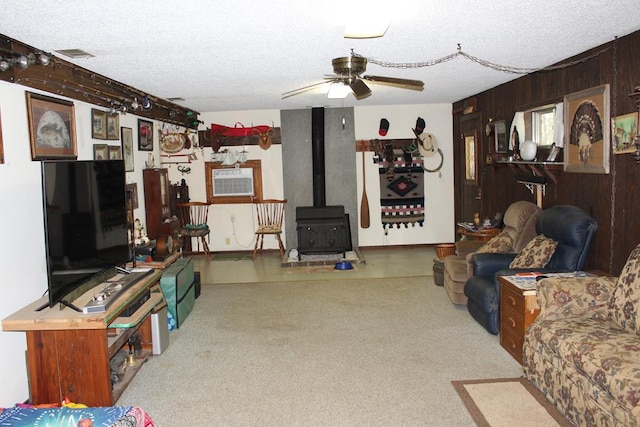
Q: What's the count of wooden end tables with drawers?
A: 1